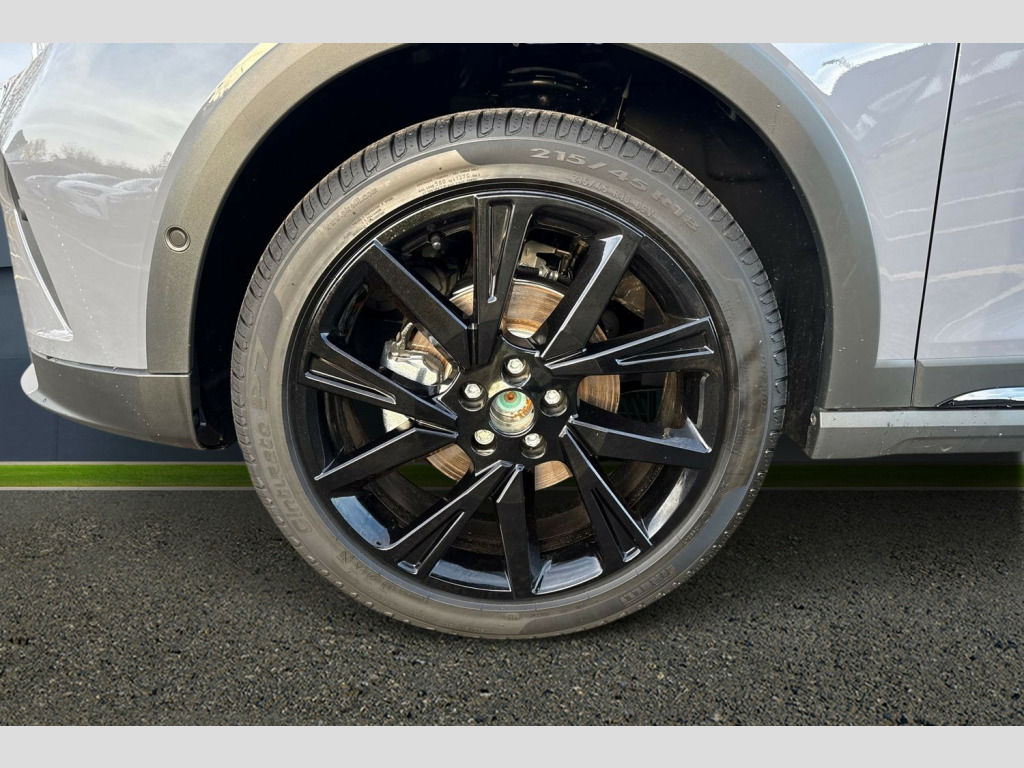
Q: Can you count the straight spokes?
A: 5